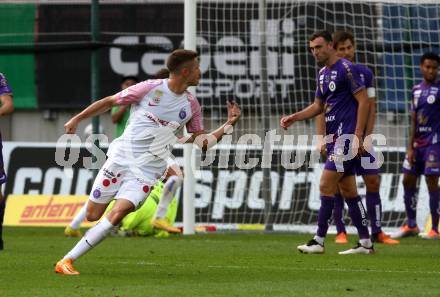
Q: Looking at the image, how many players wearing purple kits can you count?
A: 4